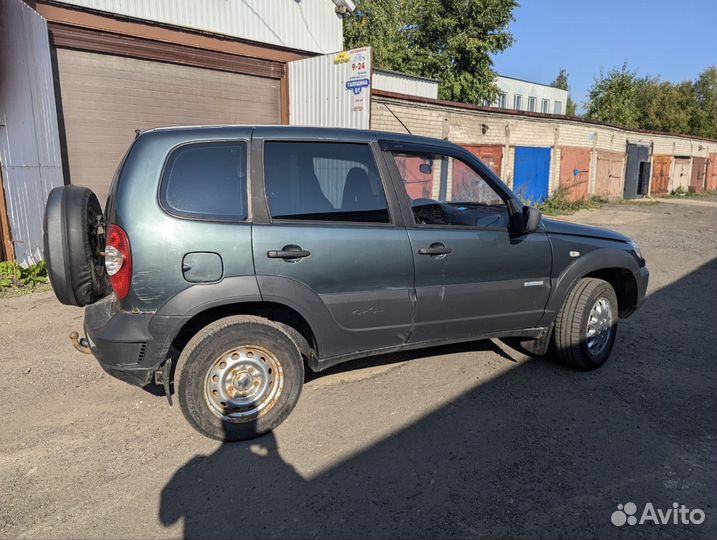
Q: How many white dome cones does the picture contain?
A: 0